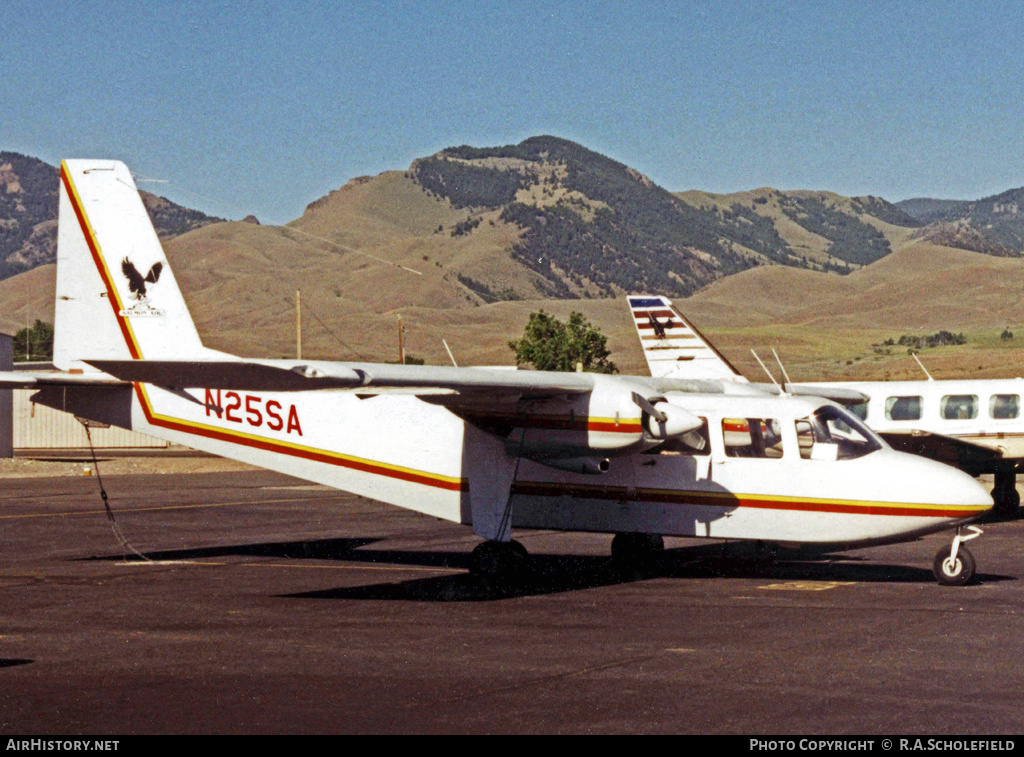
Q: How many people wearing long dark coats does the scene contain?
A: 0